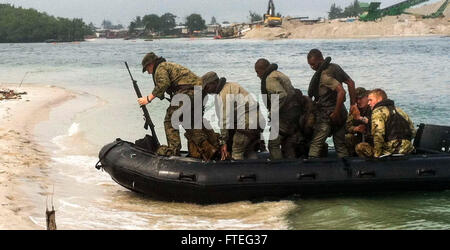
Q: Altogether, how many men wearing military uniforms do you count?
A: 6